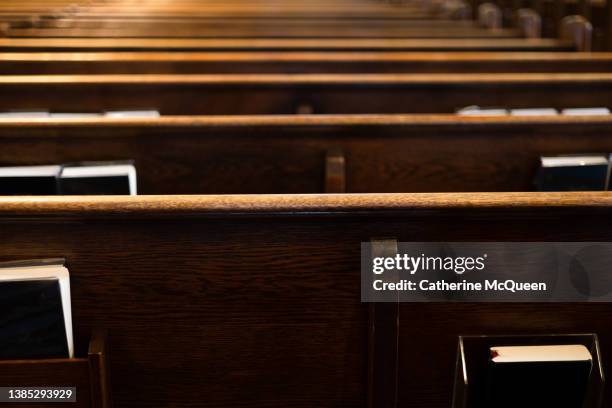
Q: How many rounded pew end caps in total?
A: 4